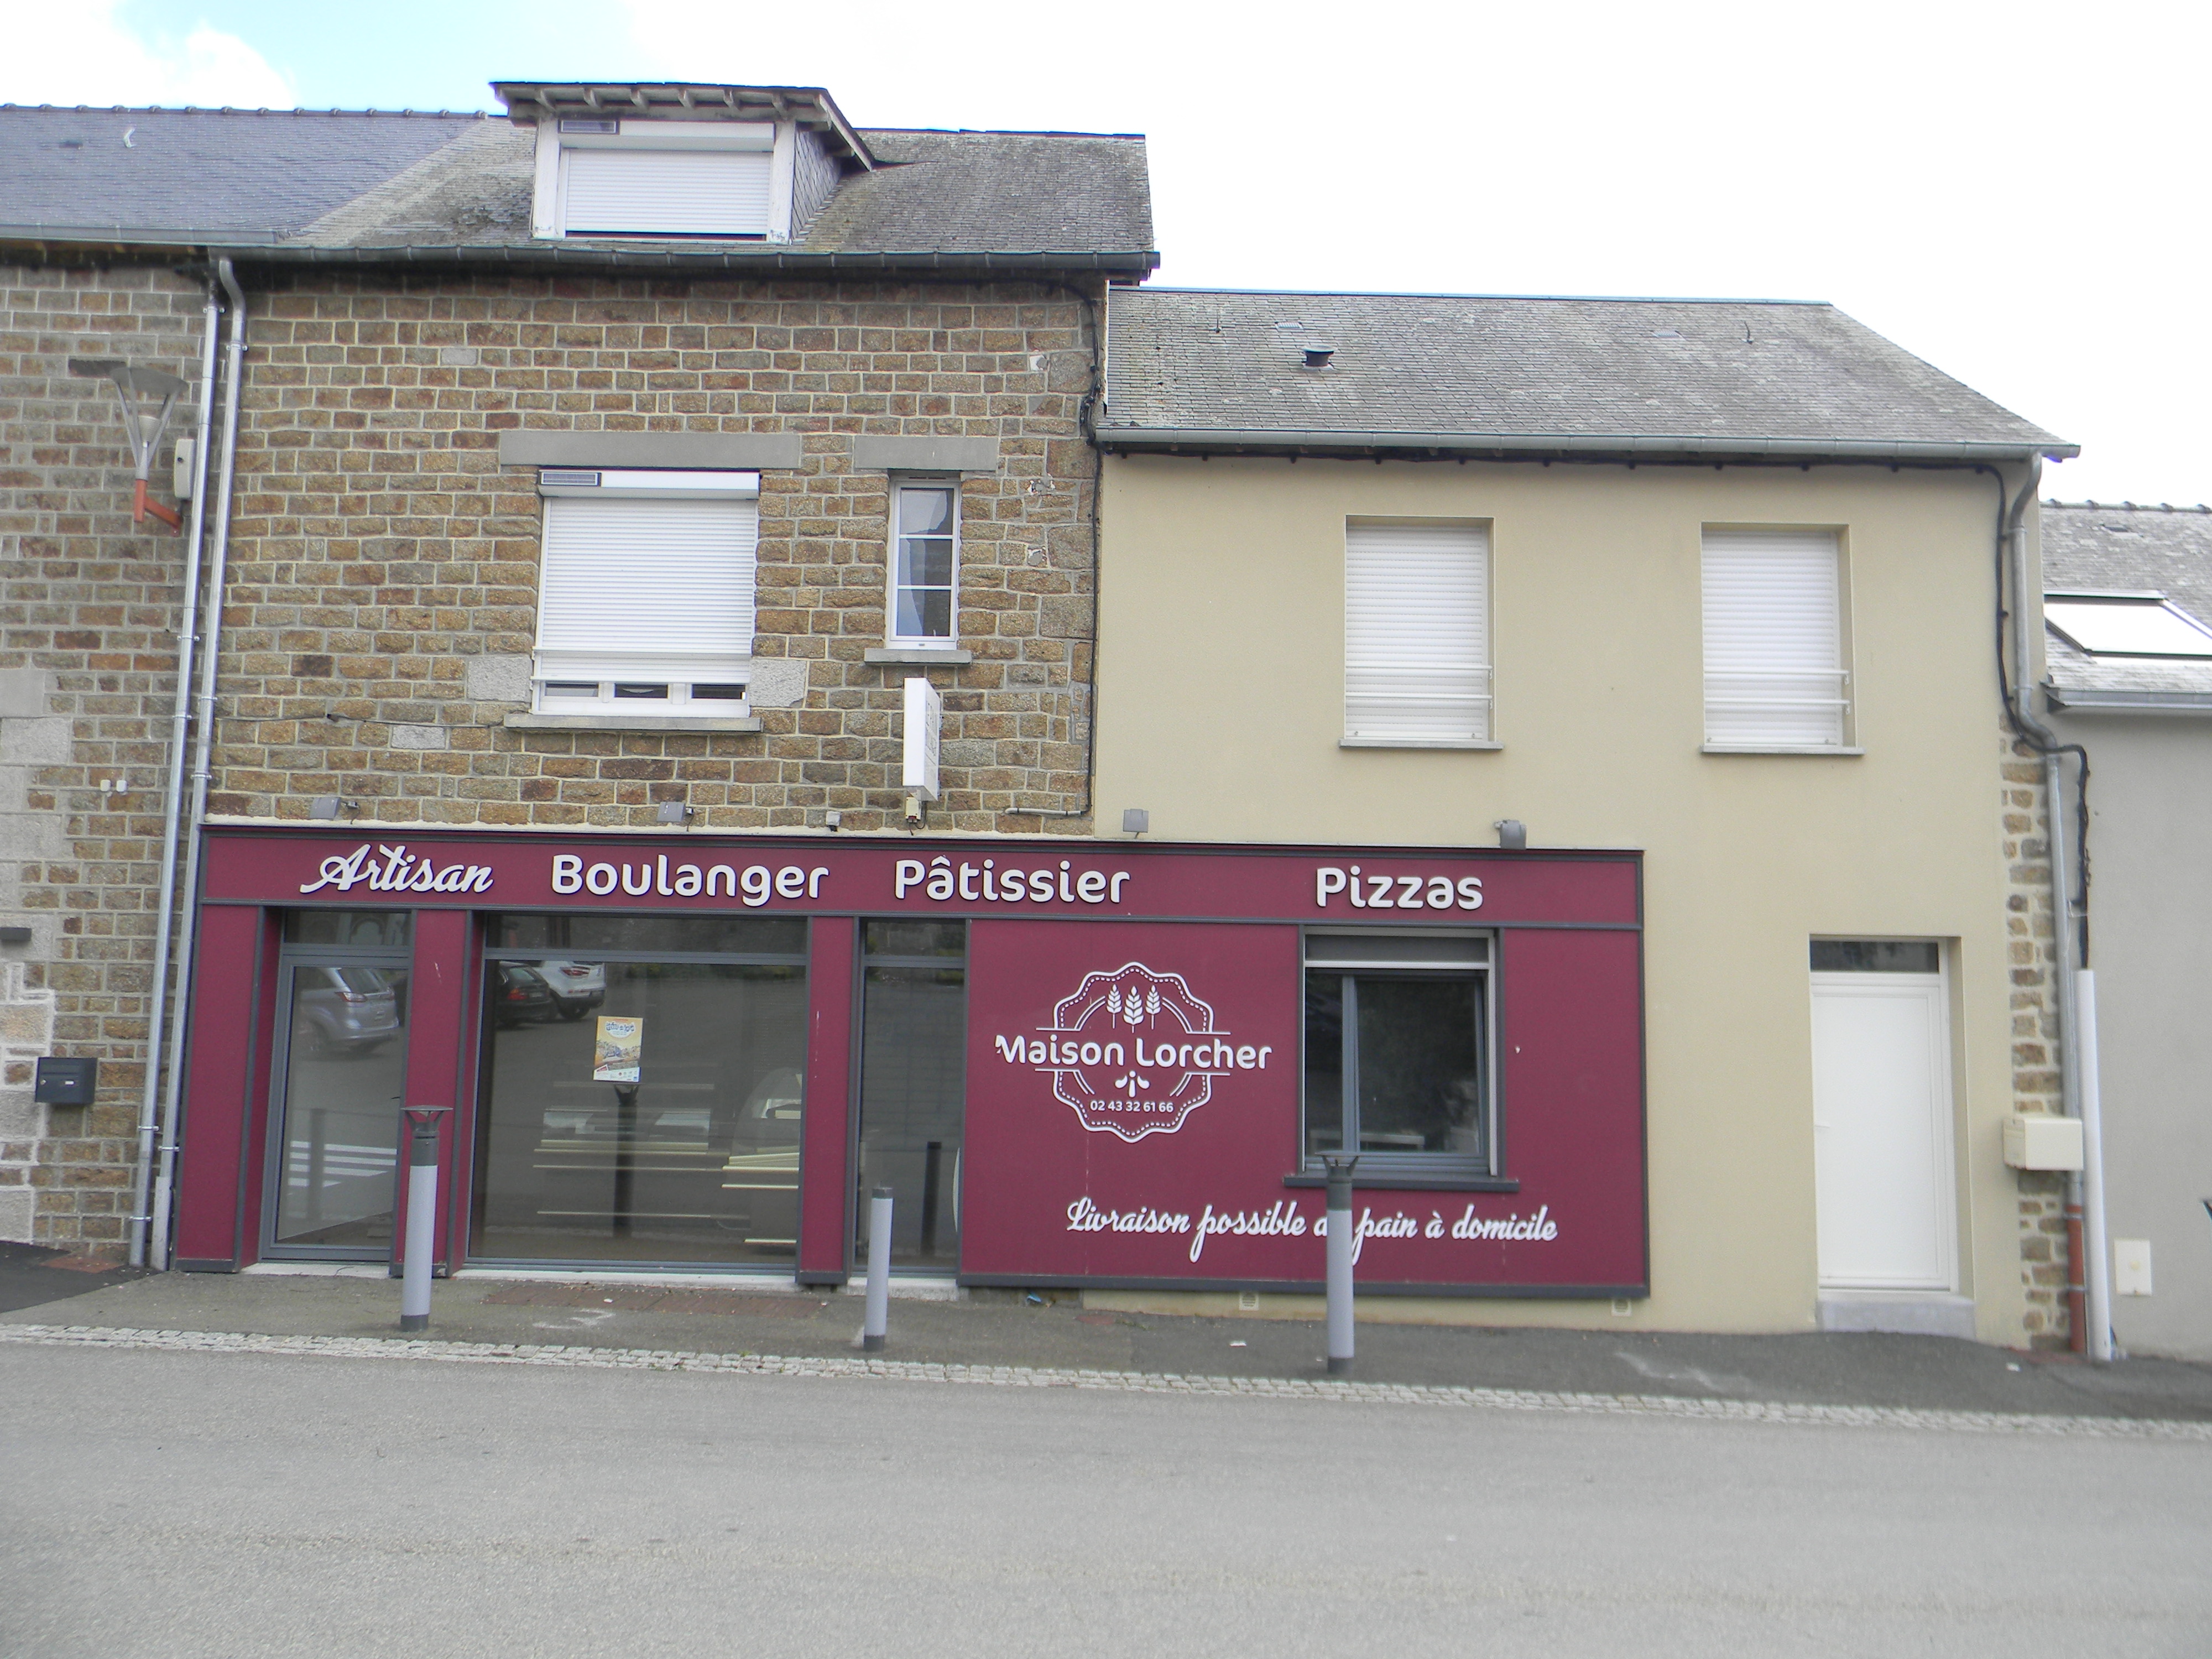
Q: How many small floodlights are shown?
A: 4